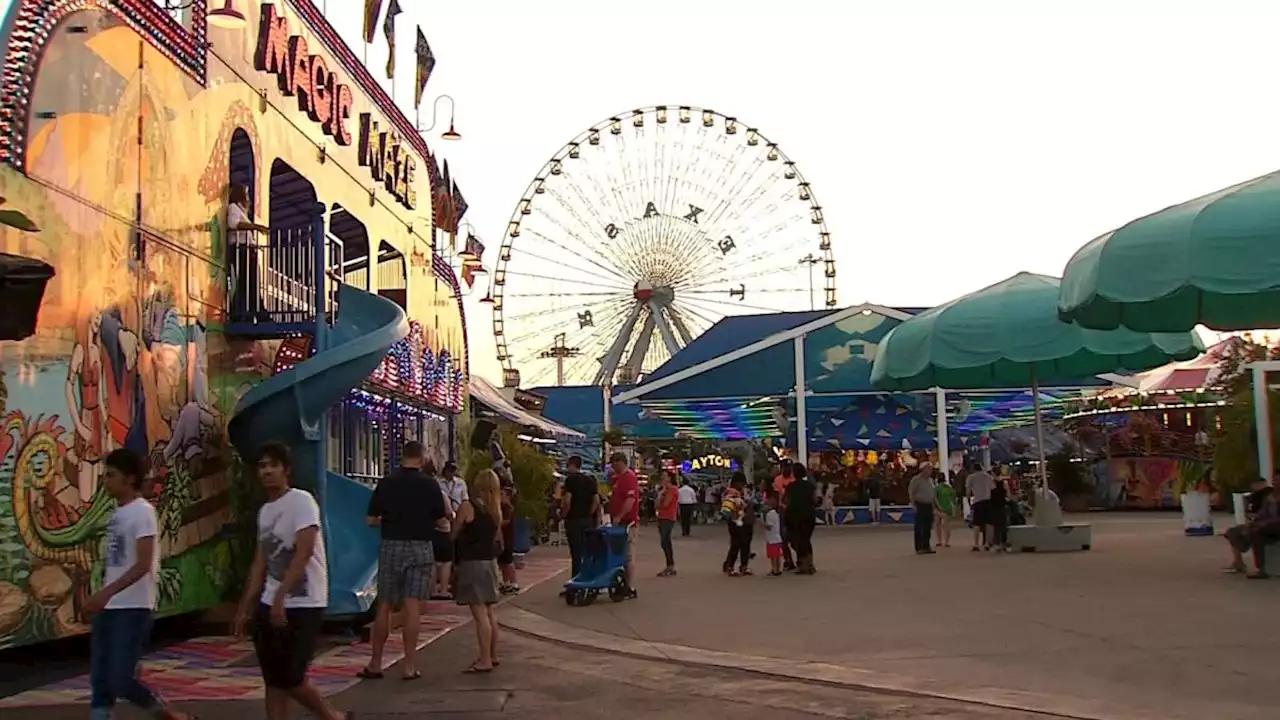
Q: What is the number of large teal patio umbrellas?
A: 2